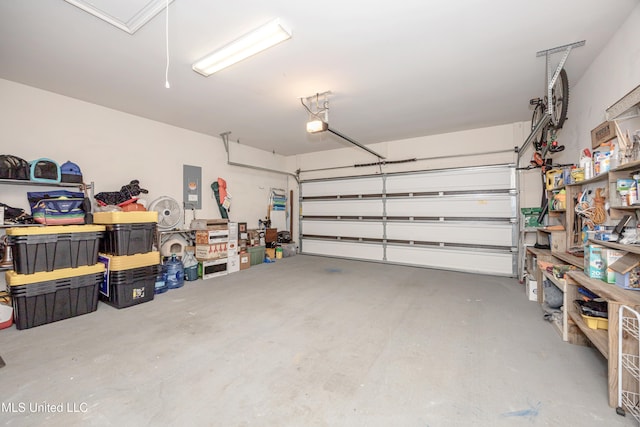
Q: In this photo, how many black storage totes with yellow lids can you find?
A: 4